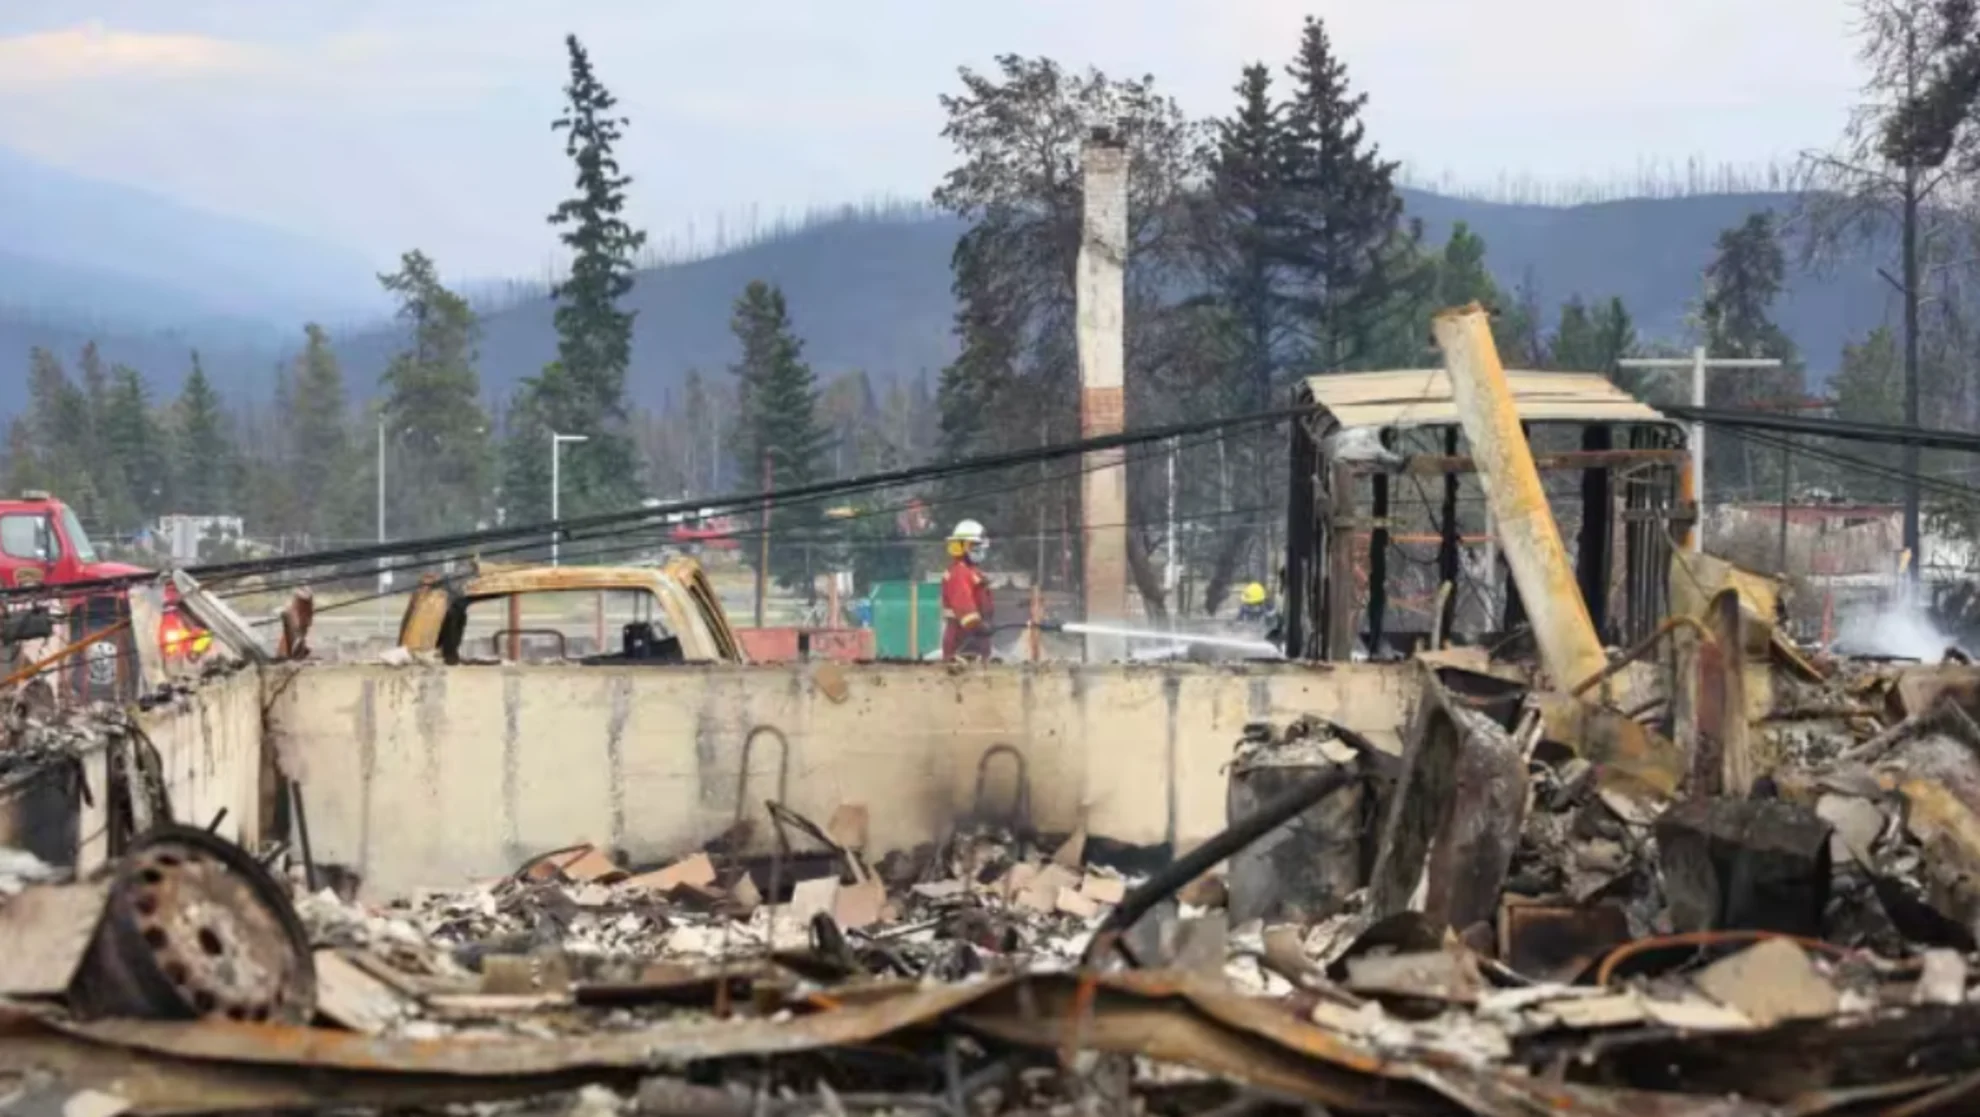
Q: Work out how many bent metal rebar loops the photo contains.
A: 2